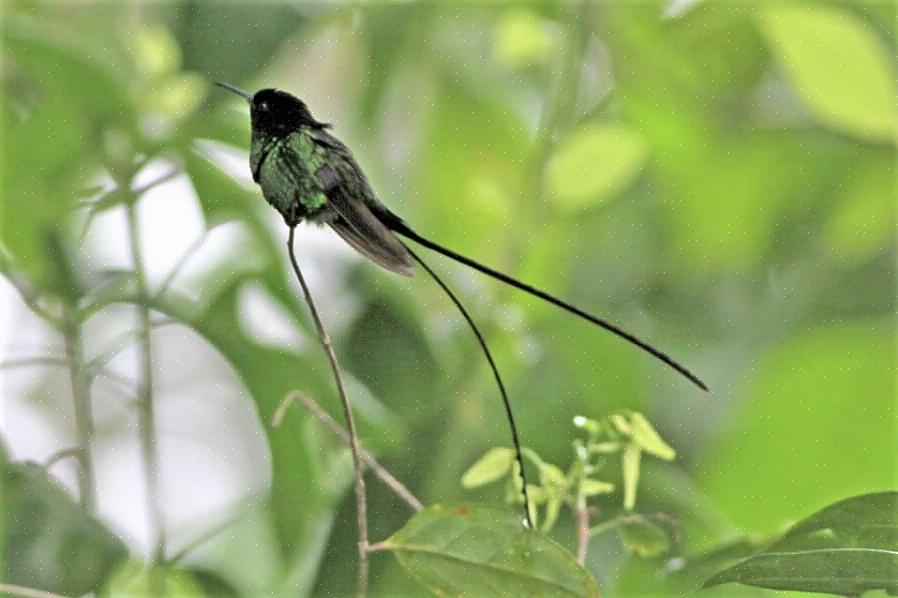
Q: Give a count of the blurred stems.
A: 2